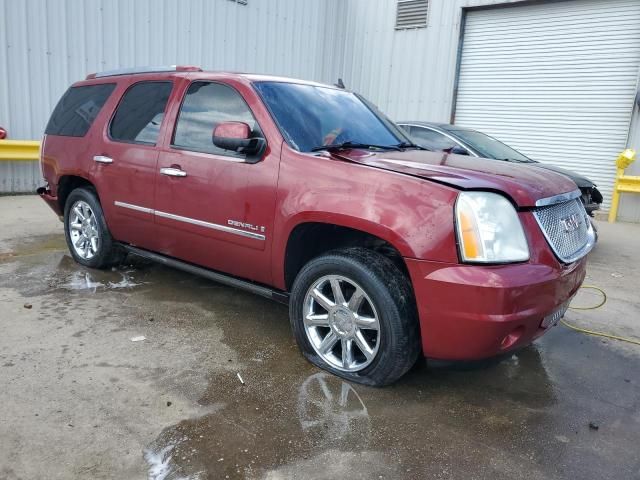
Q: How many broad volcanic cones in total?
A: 0